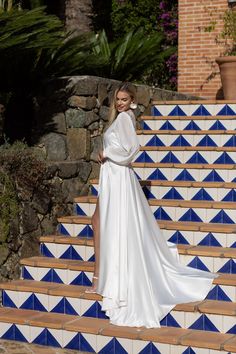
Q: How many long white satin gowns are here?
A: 1